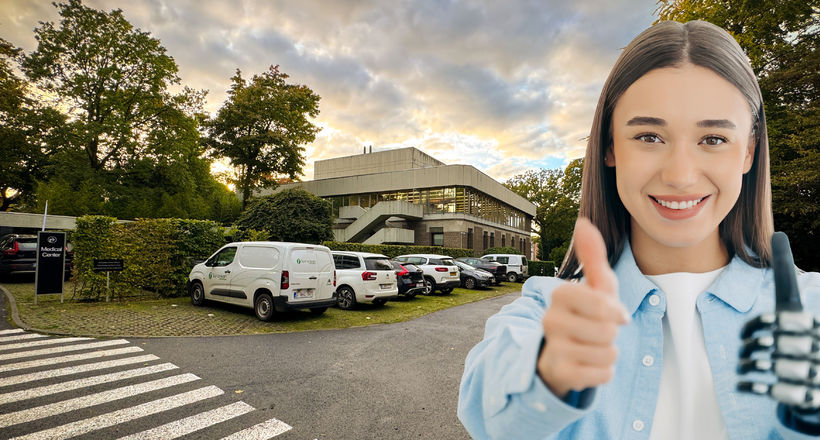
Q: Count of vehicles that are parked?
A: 8